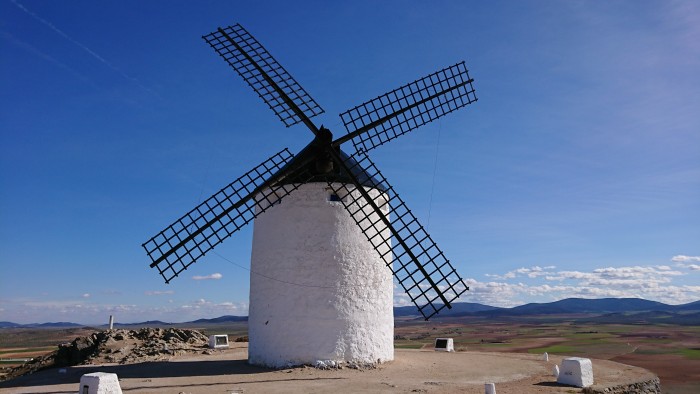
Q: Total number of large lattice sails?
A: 4